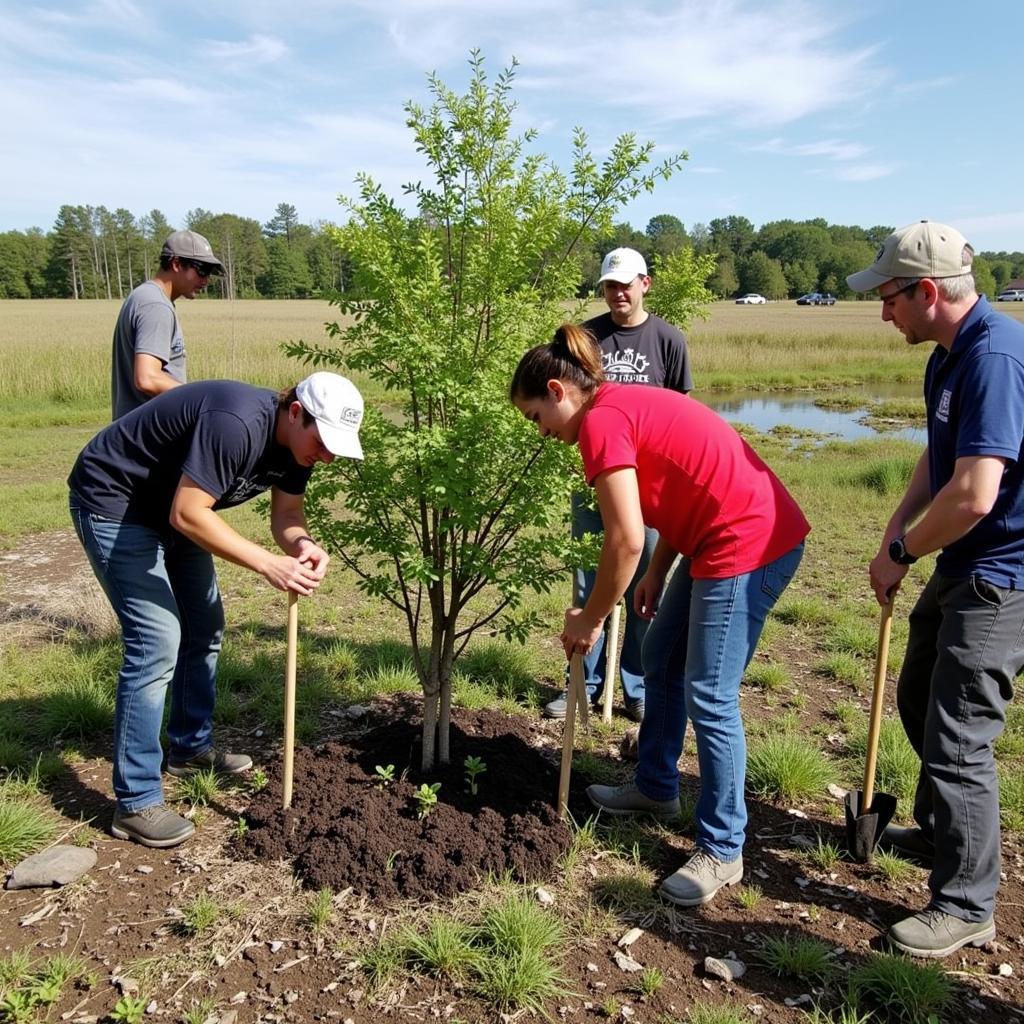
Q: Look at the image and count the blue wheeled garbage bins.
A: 0